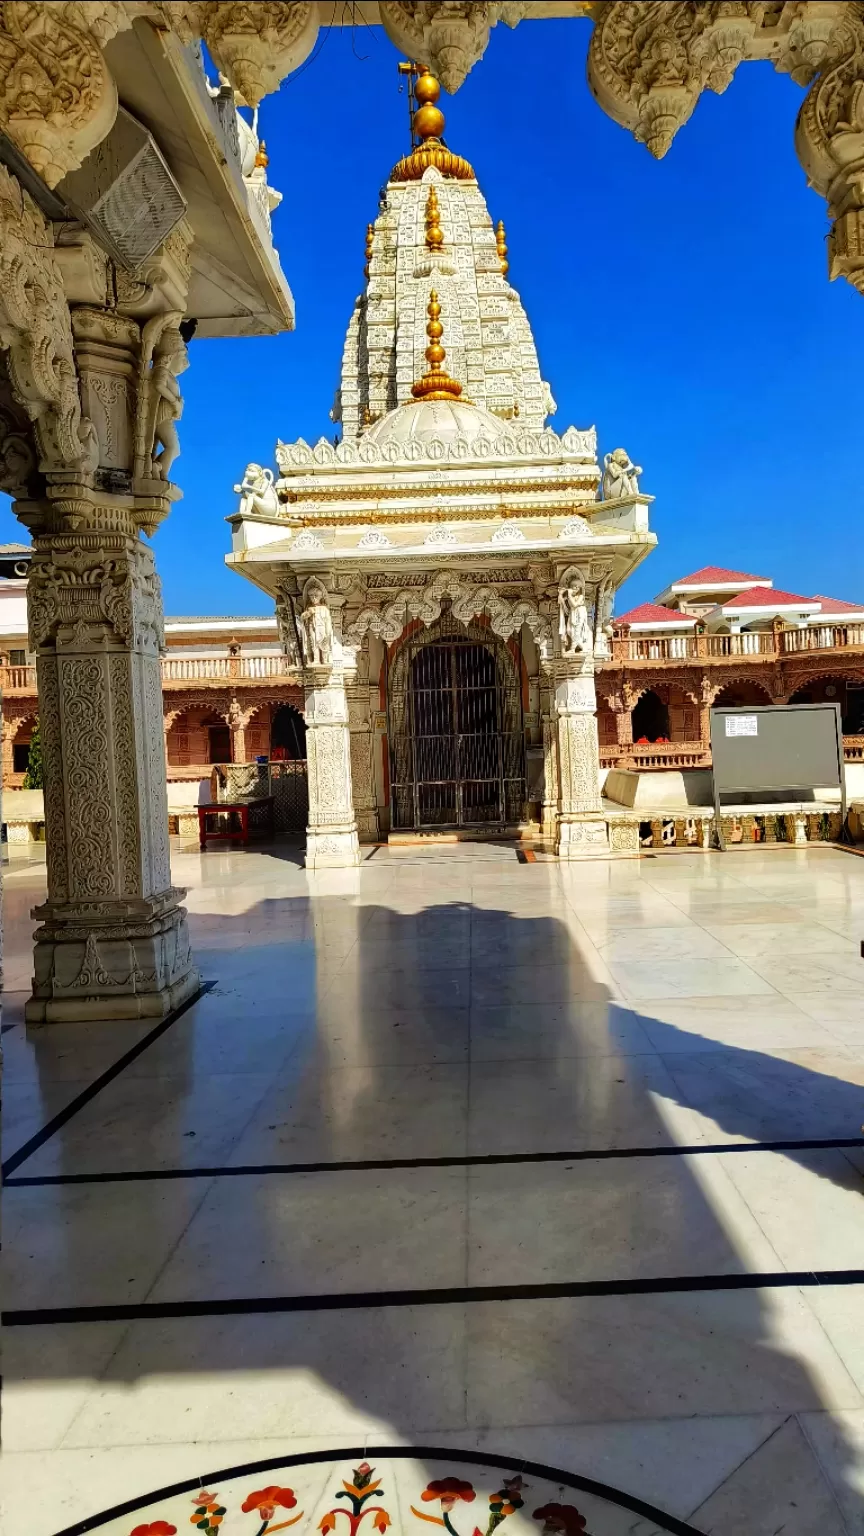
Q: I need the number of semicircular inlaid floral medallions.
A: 1